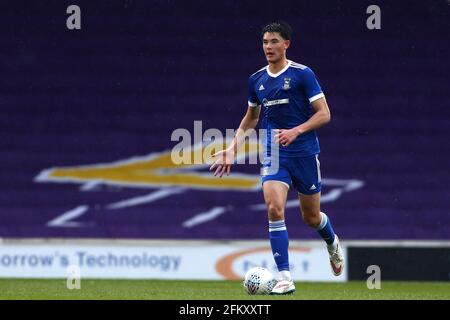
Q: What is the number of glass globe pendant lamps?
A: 0